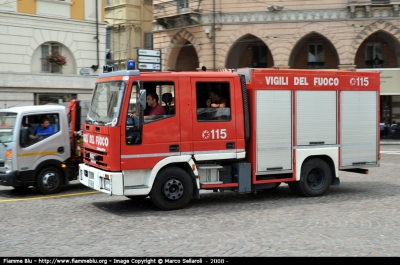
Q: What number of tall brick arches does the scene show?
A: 4